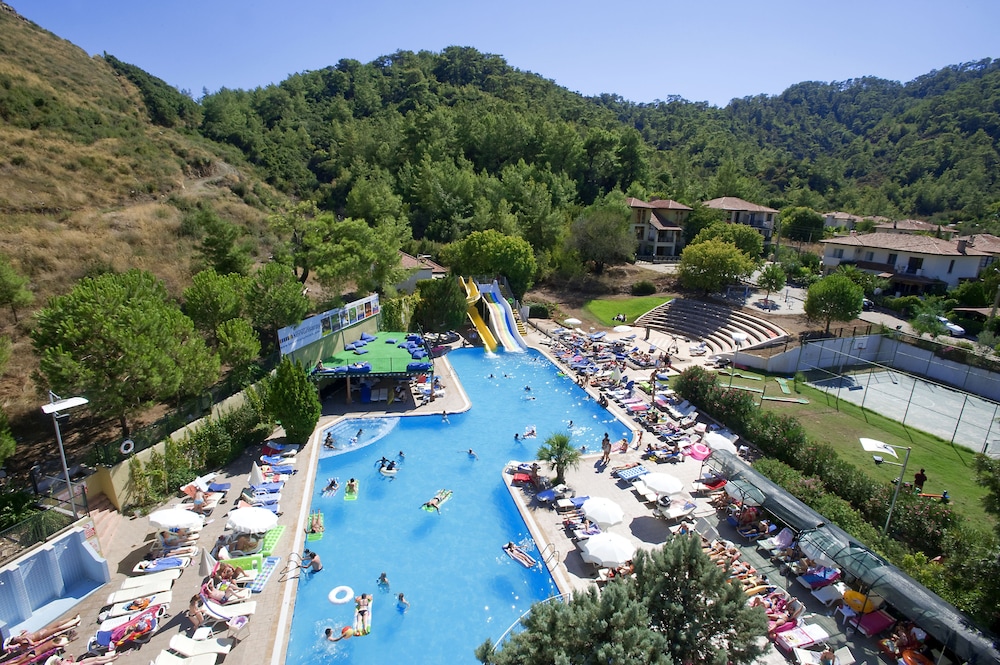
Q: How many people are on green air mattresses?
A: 3